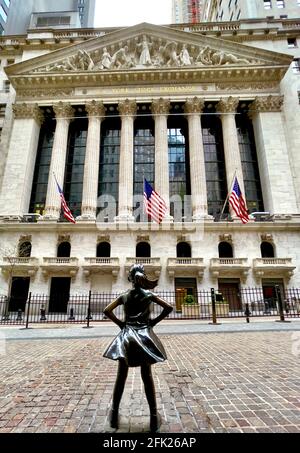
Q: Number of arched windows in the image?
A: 7